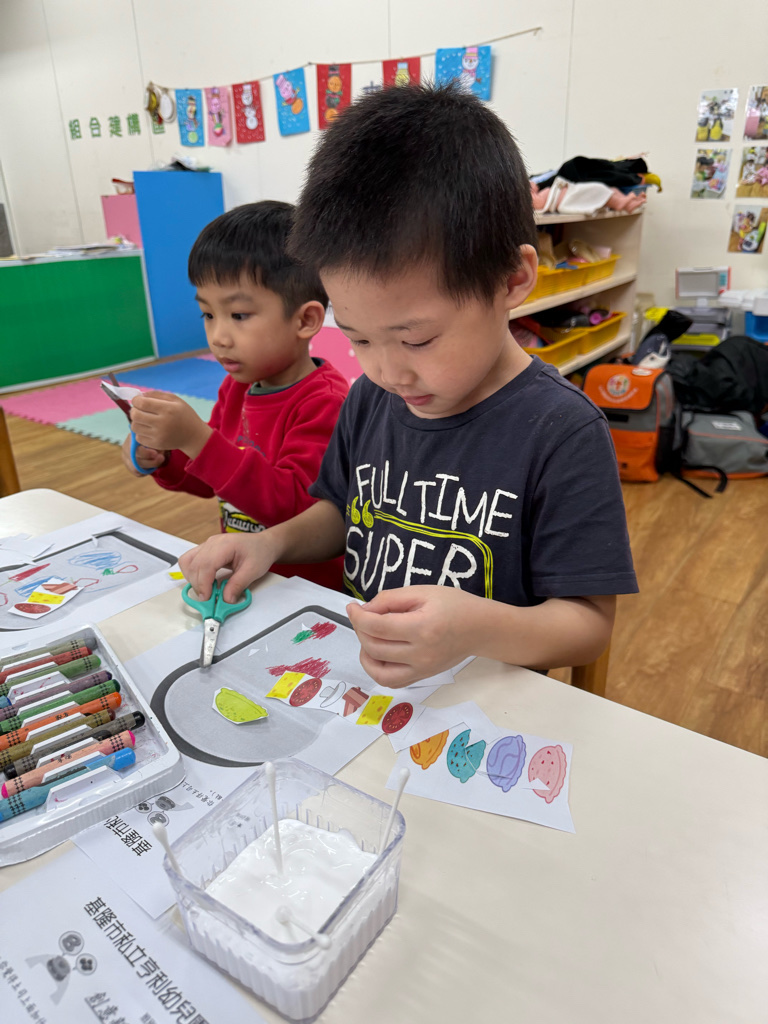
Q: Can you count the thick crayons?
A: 11